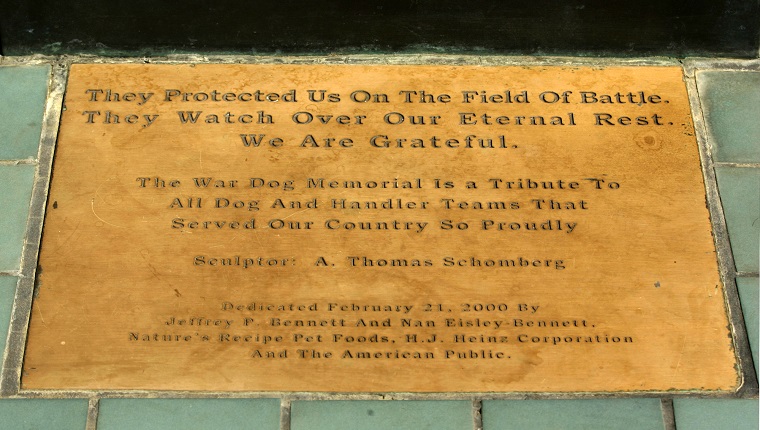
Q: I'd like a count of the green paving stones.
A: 11